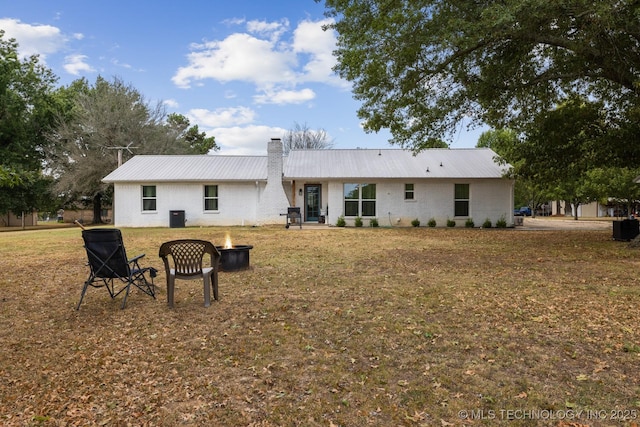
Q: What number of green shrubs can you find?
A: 9